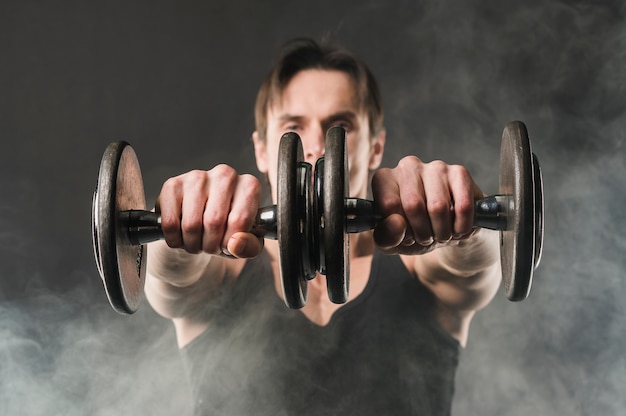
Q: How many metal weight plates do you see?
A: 8